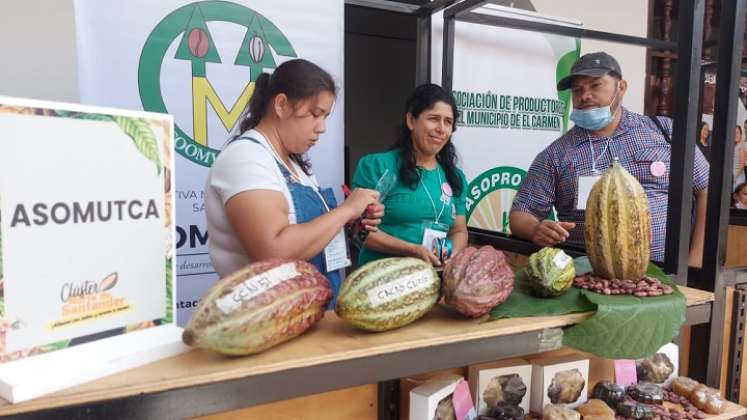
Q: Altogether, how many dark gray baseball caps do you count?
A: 1